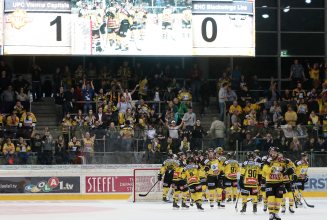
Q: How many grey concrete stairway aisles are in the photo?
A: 2